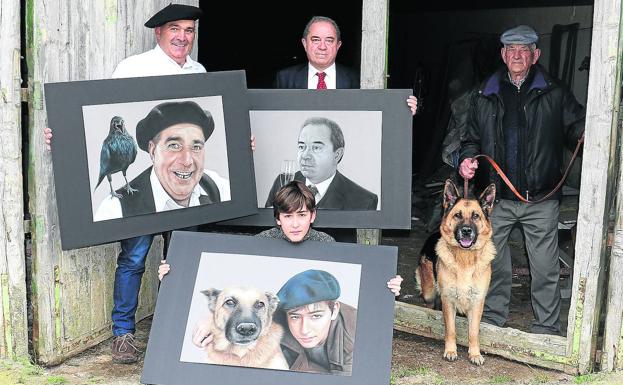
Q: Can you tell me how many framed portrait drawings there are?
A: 3